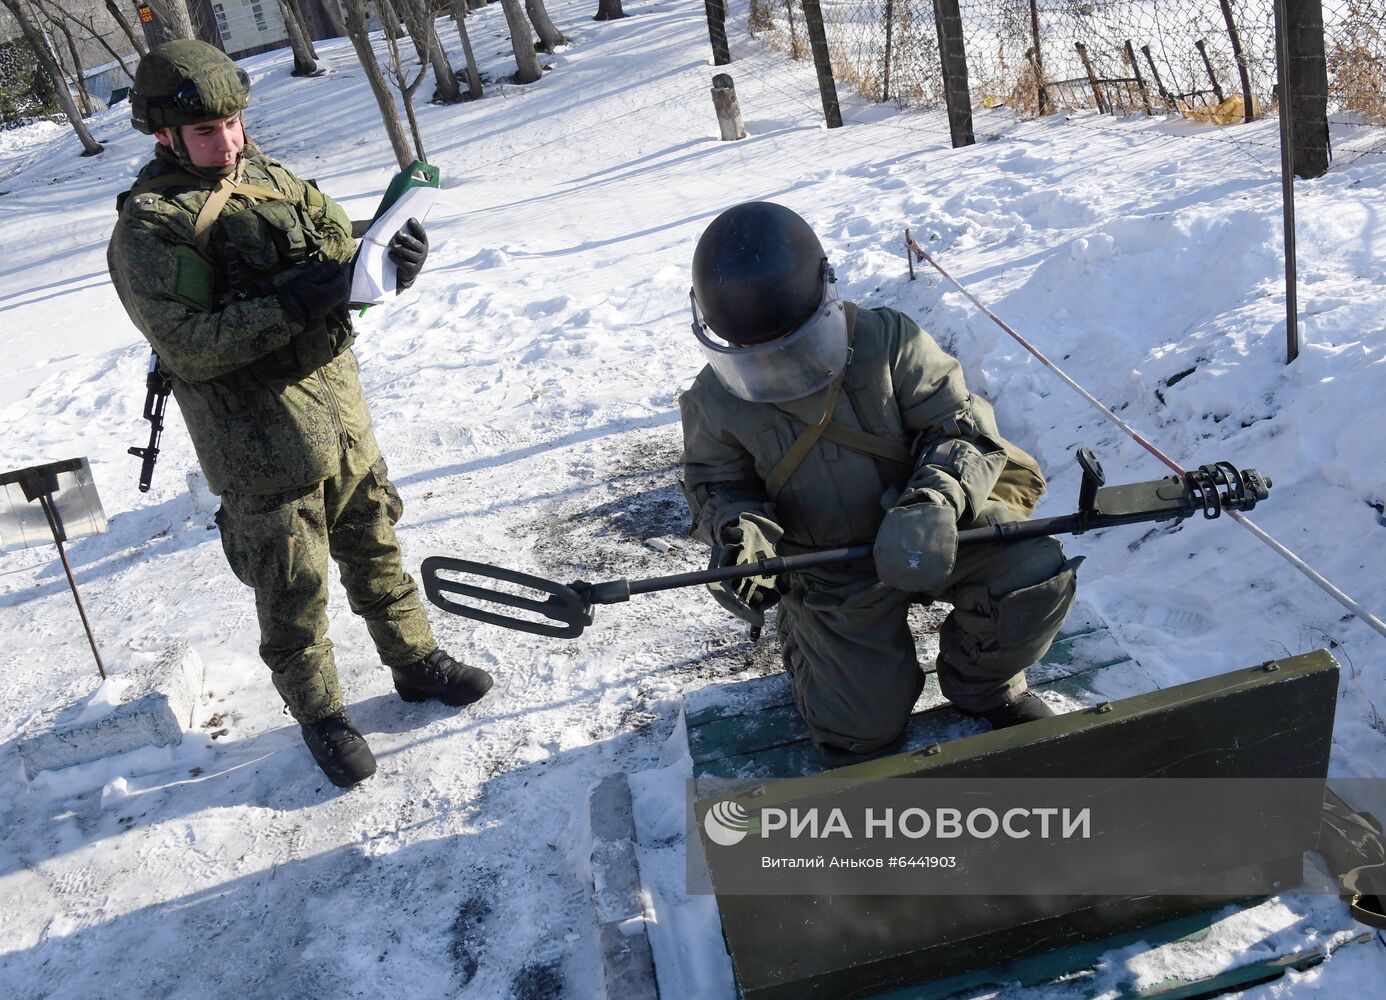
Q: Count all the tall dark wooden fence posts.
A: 4